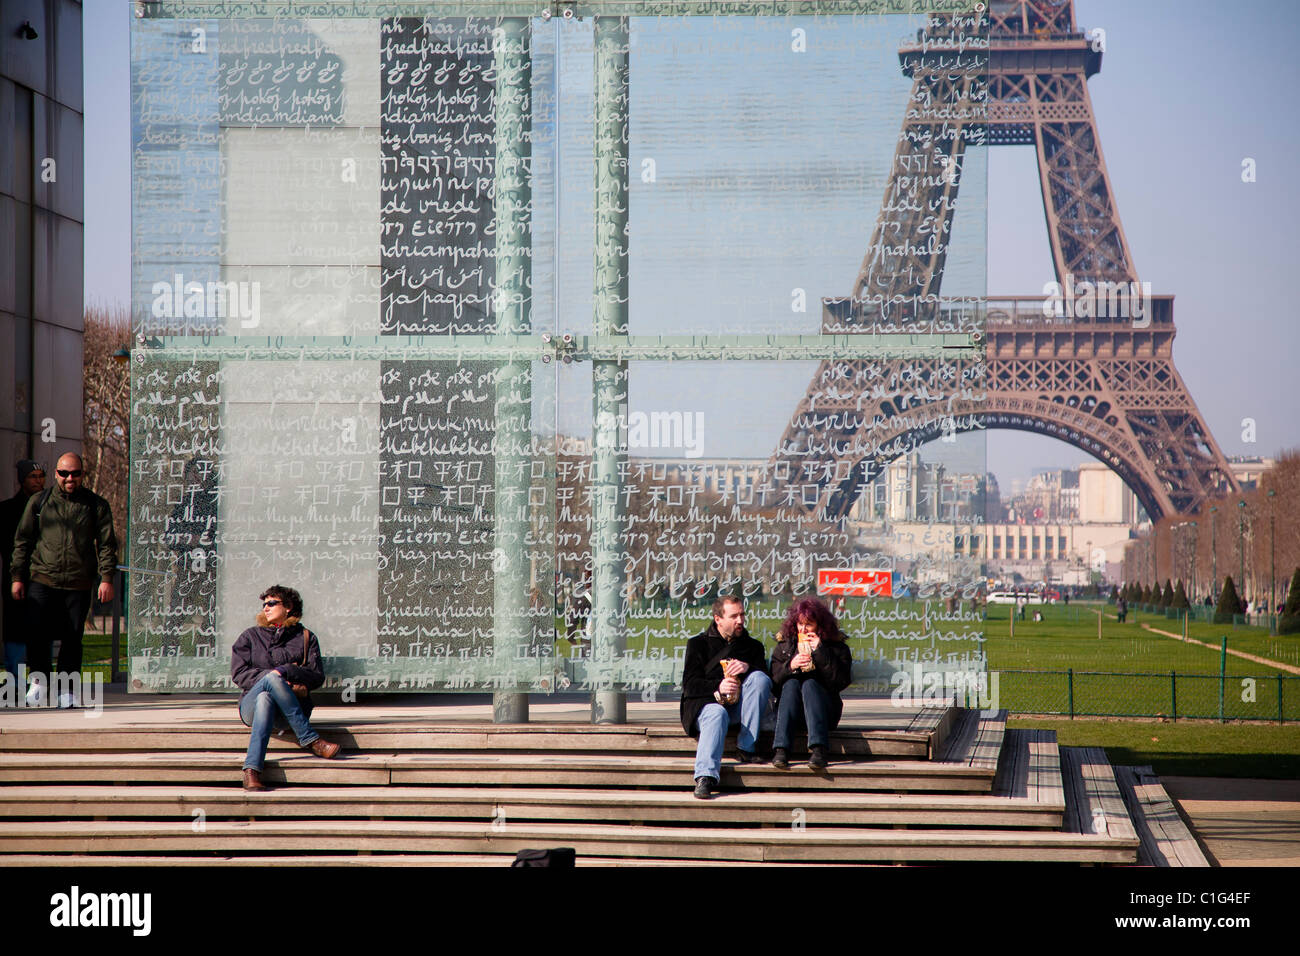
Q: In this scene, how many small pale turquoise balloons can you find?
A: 0